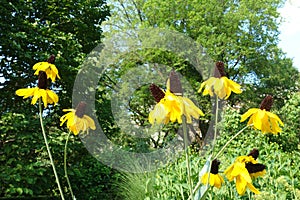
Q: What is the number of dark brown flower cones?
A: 10